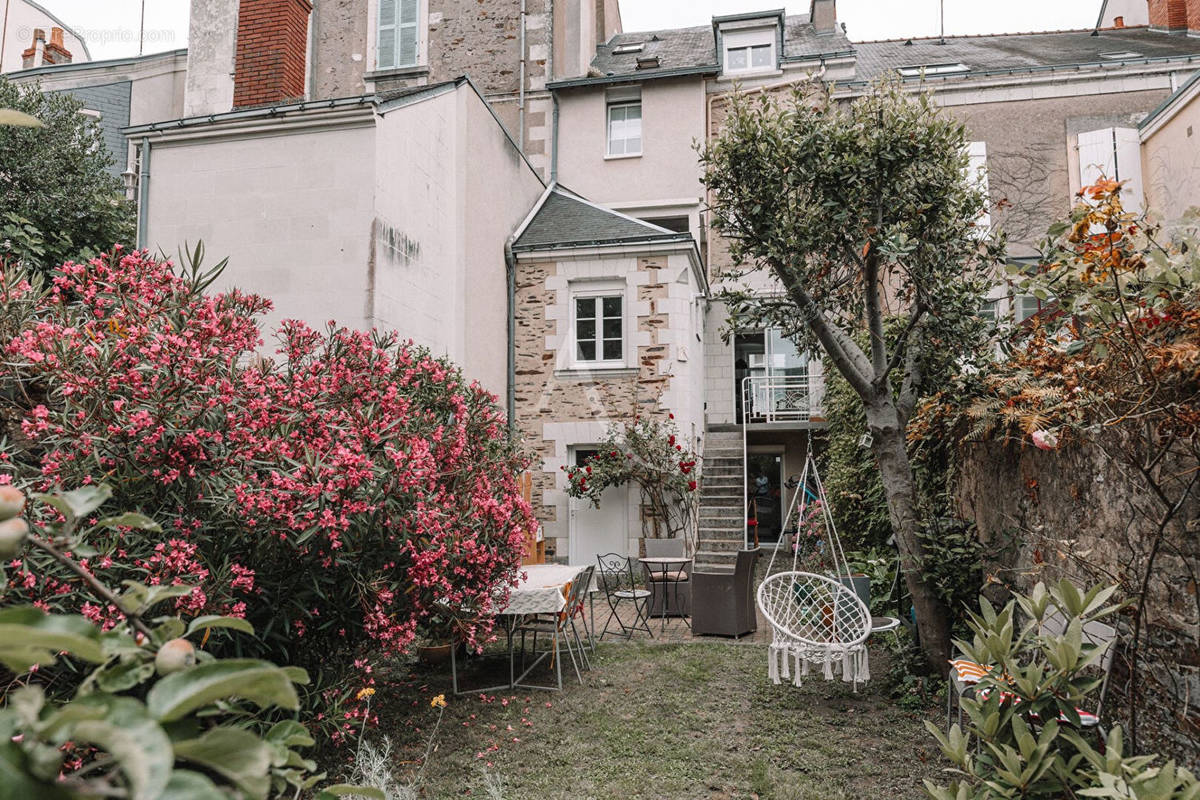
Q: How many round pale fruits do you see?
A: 3